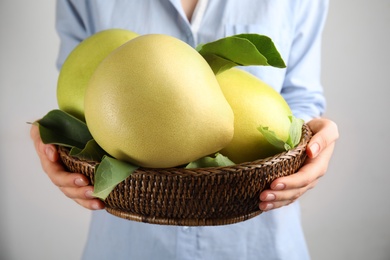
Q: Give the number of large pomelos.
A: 3